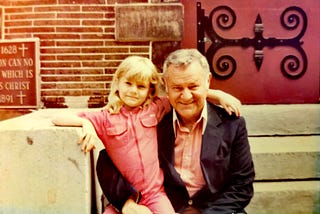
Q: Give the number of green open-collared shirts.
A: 0